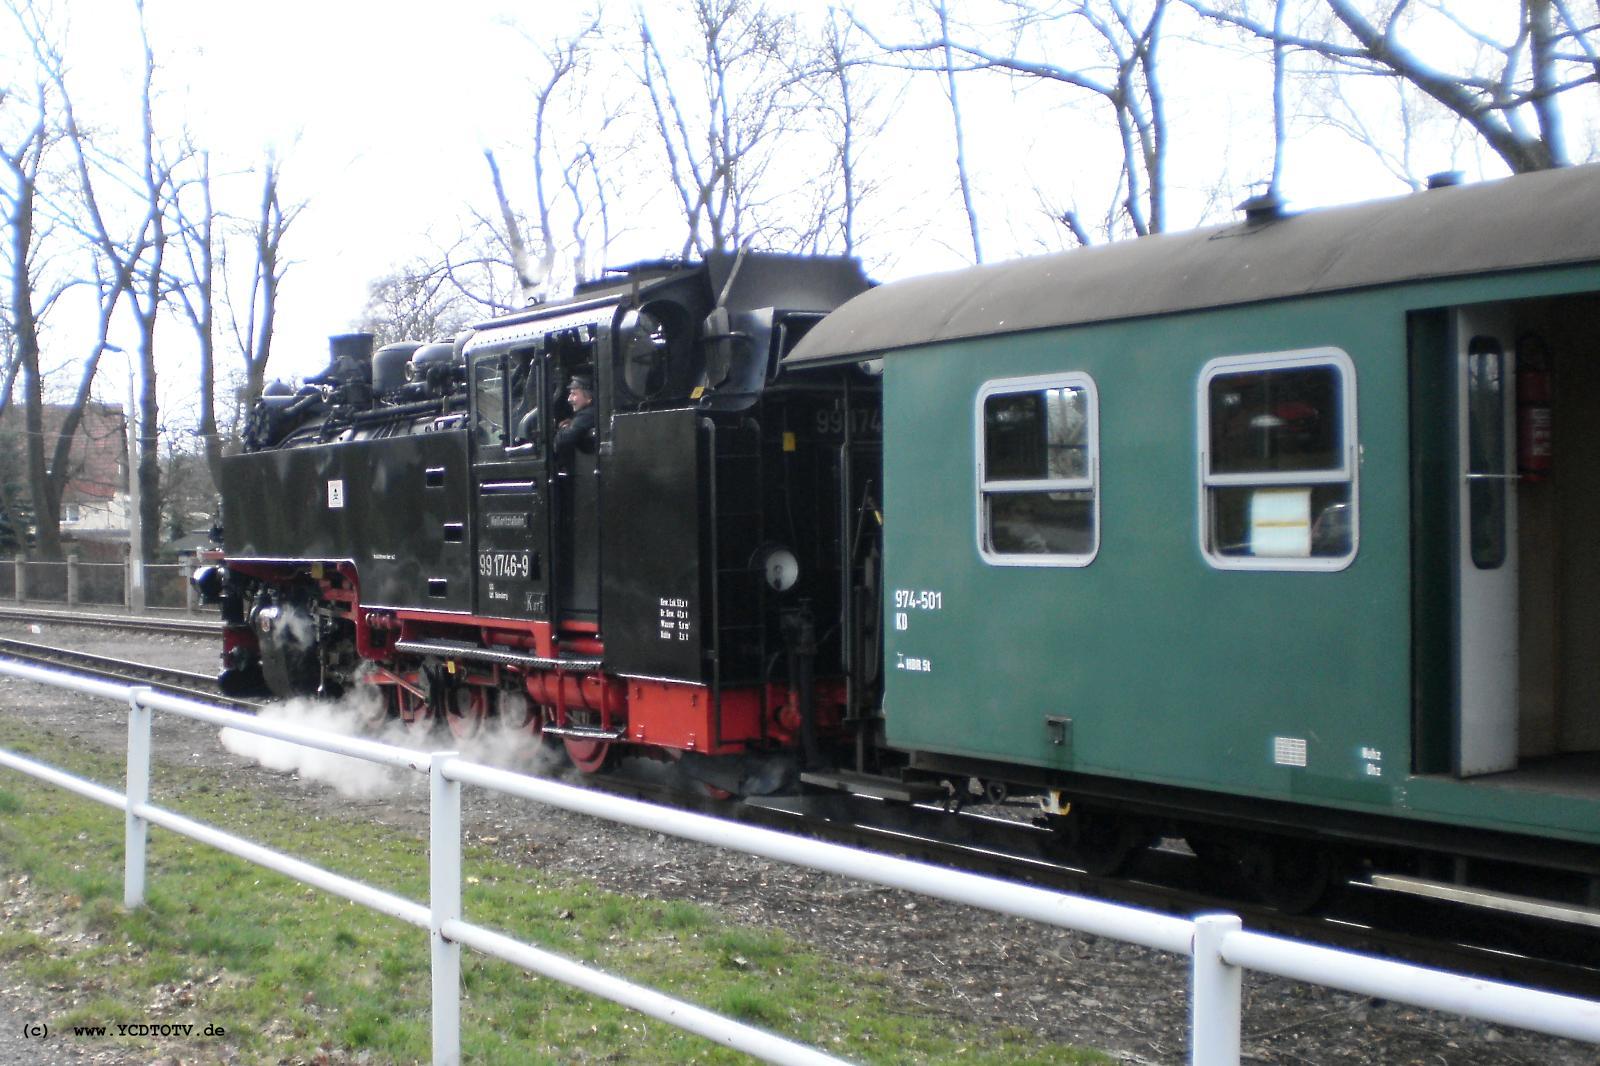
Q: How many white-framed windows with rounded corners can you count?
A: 2